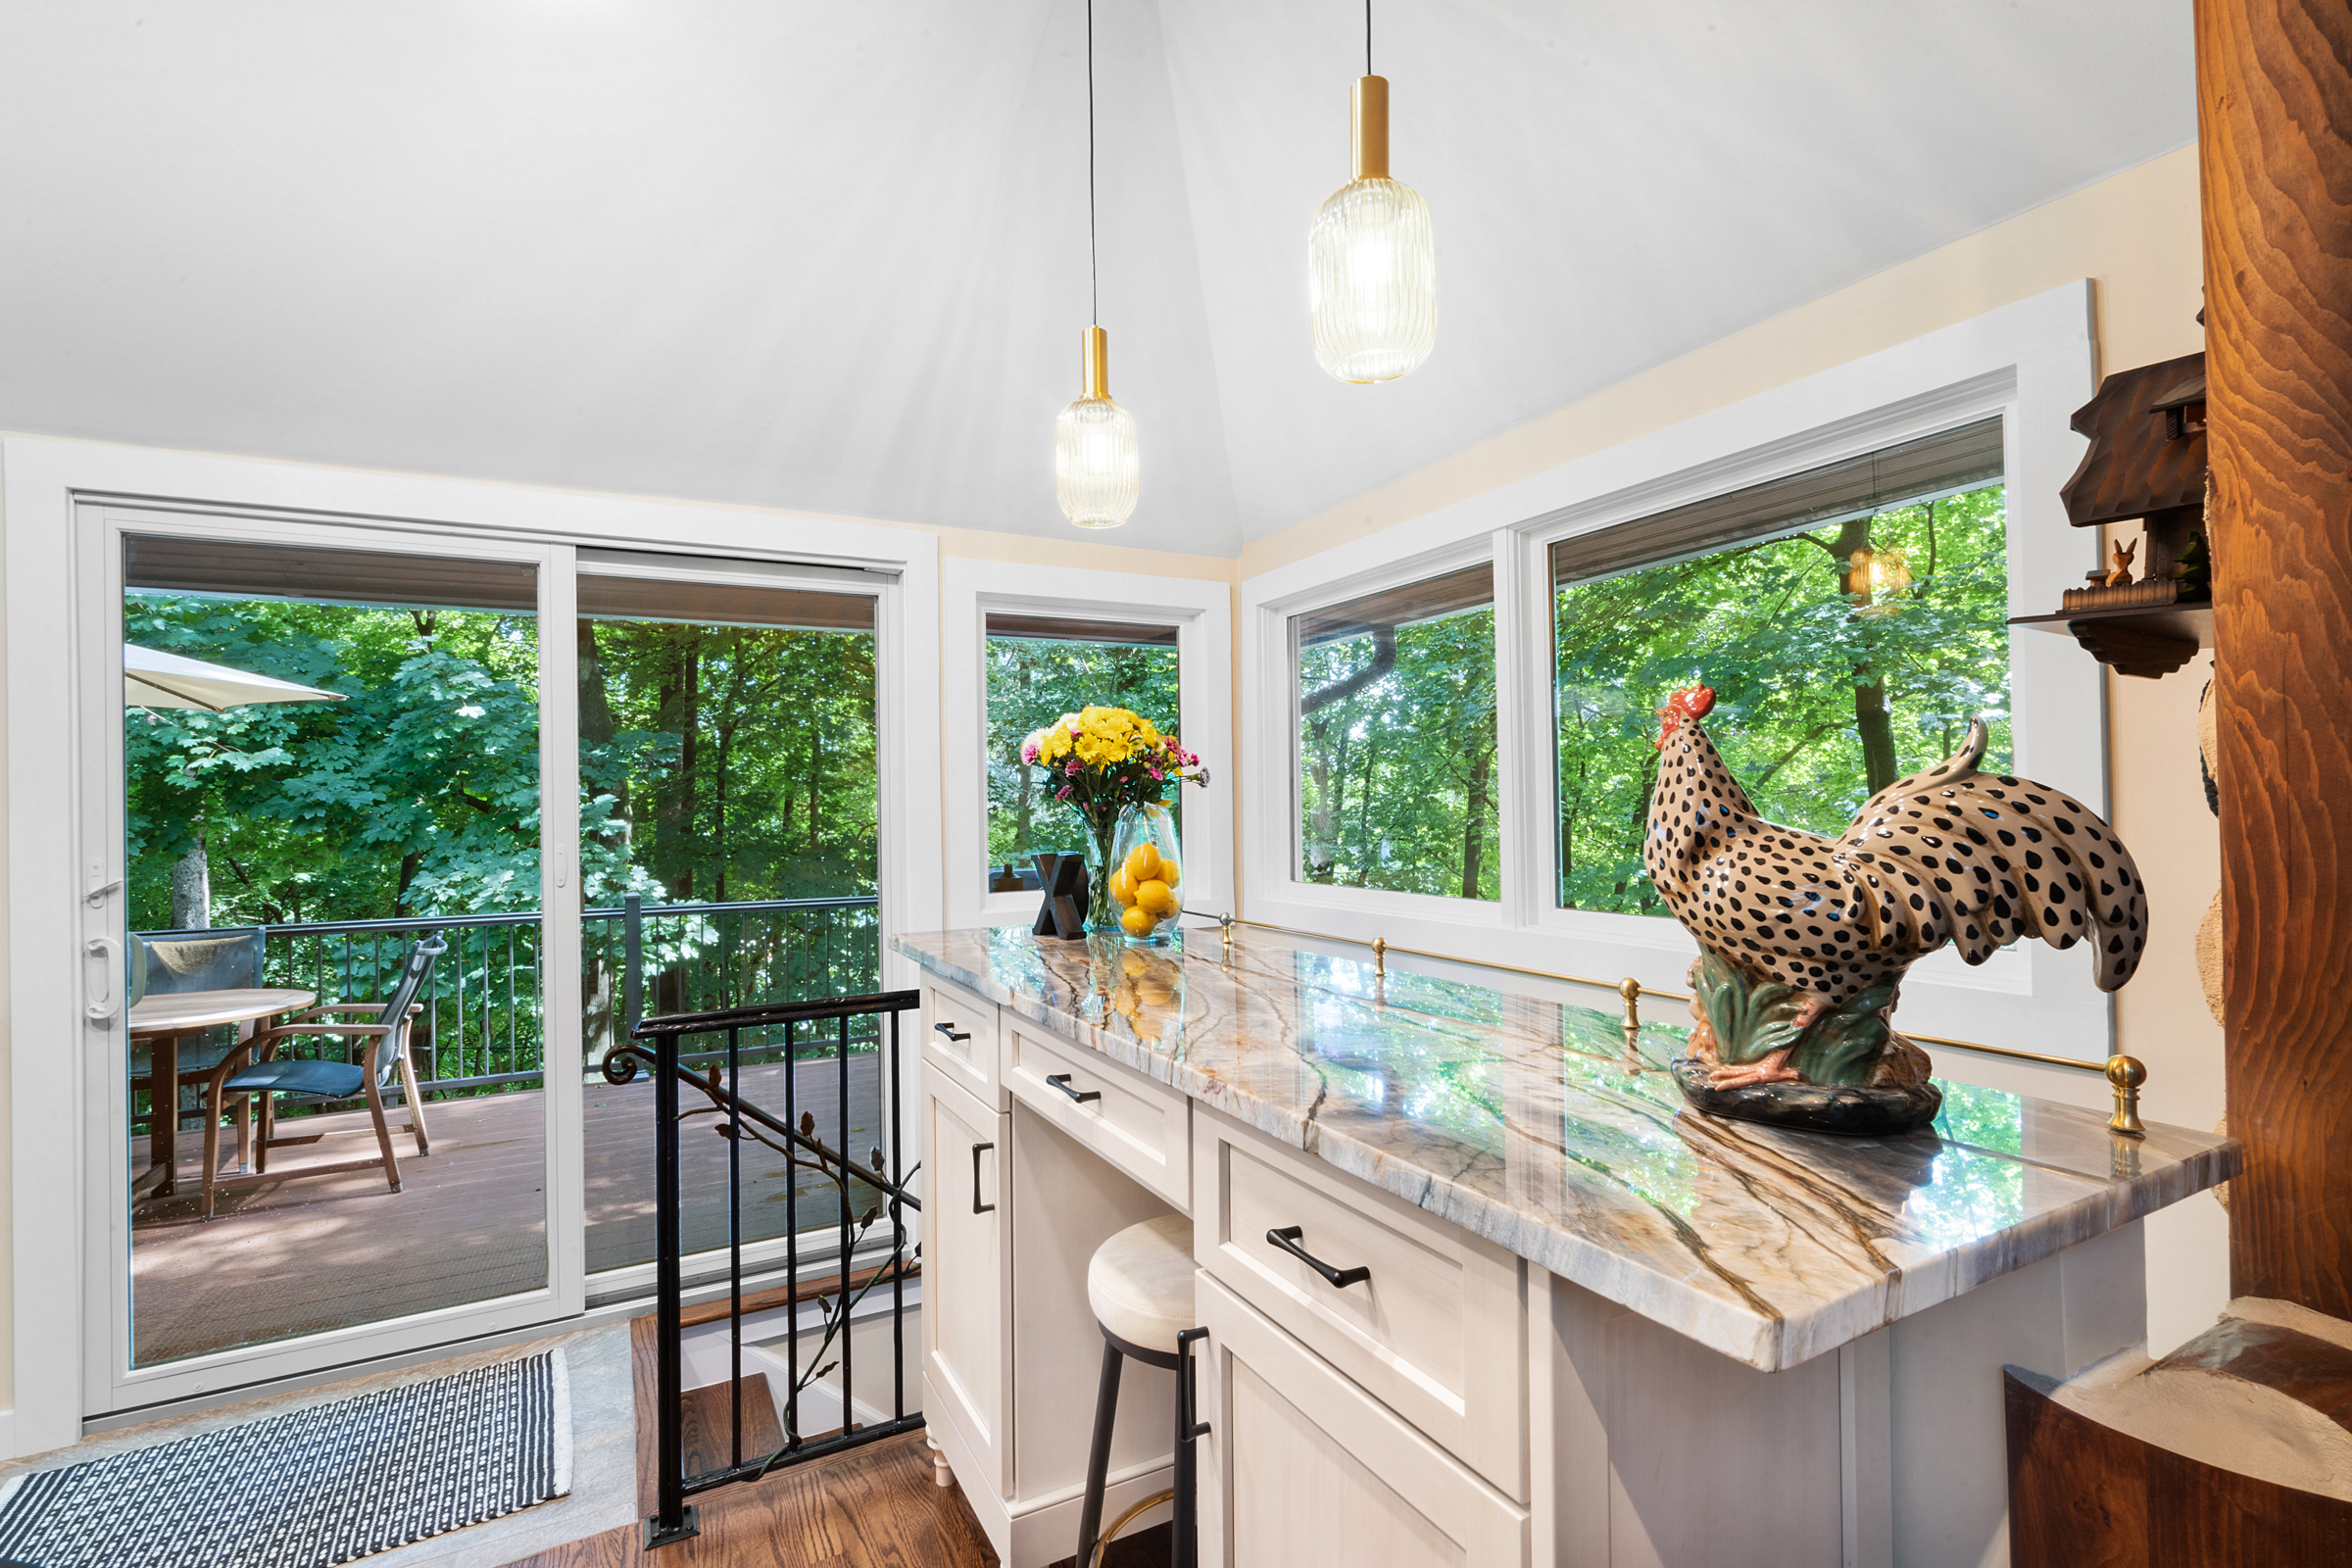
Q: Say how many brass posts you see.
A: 4